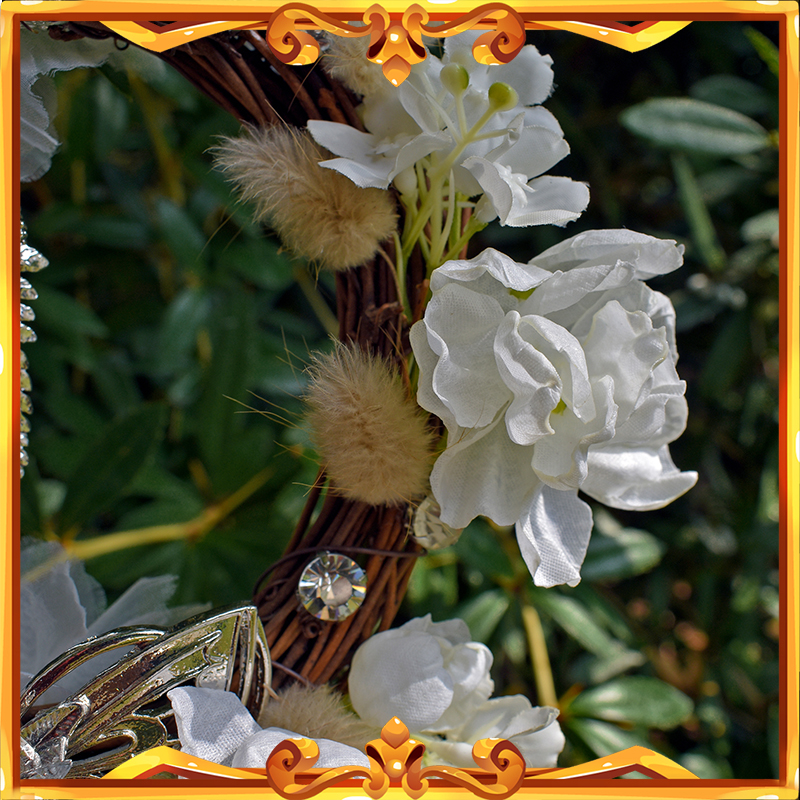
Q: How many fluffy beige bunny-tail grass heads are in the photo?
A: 4